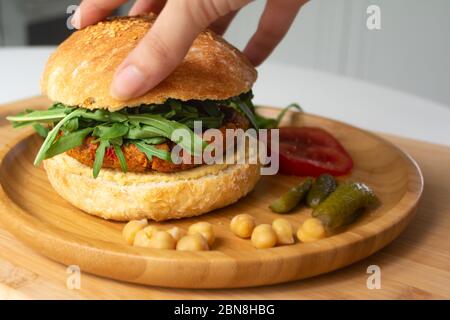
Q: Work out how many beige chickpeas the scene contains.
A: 10